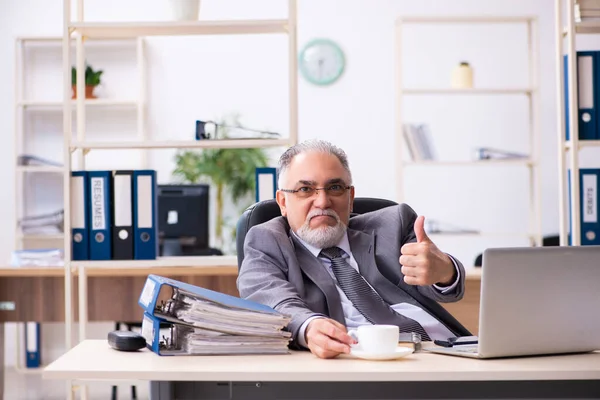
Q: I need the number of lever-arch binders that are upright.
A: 8